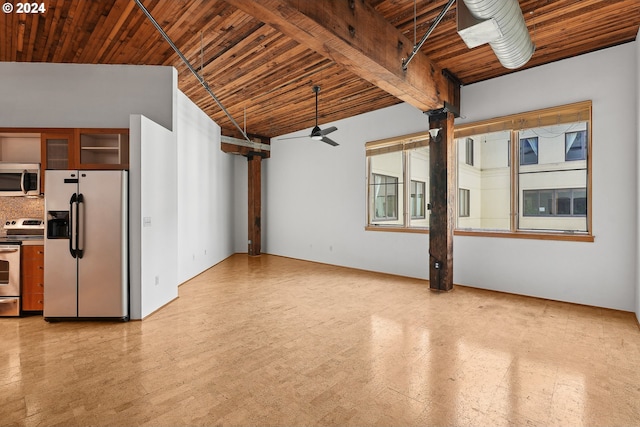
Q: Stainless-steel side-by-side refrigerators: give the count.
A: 1